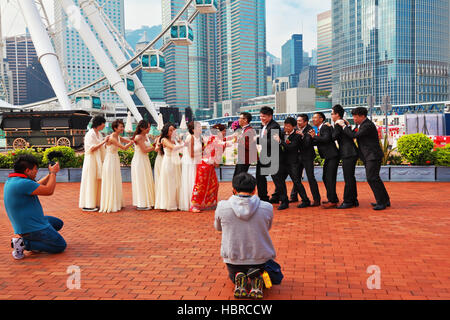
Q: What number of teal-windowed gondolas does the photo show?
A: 5